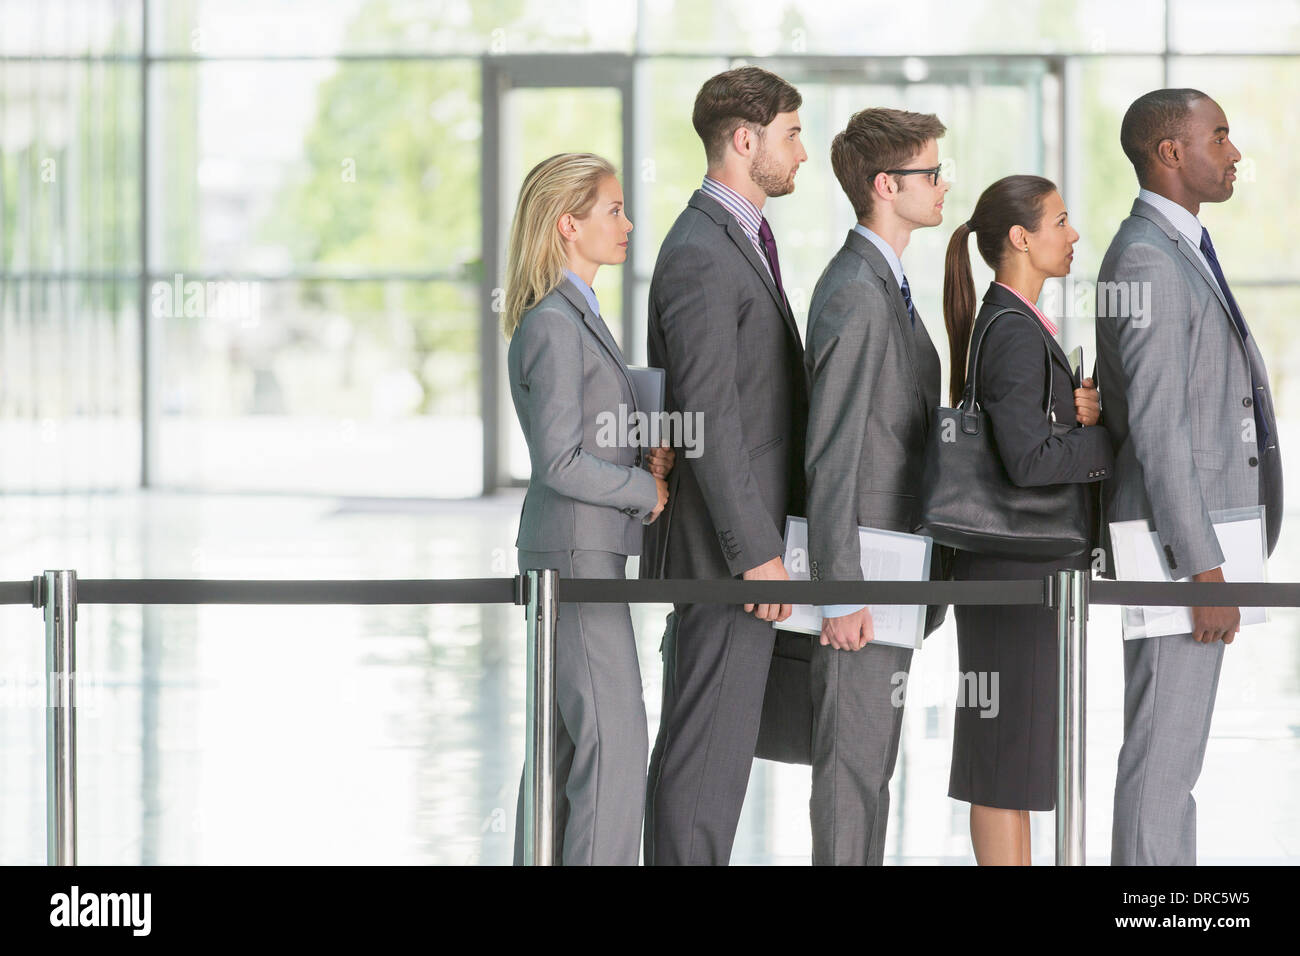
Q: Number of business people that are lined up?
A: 5